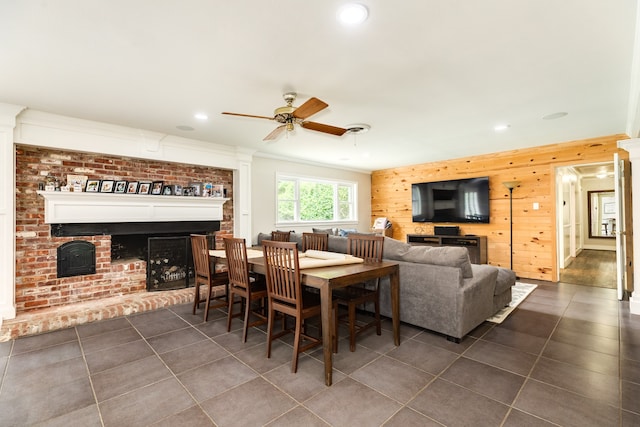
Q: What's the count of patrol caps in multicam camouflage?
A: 0